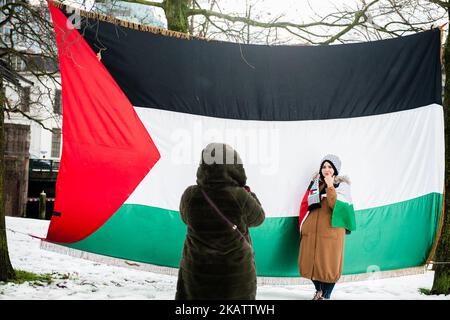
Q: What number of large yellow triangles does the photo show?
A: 0